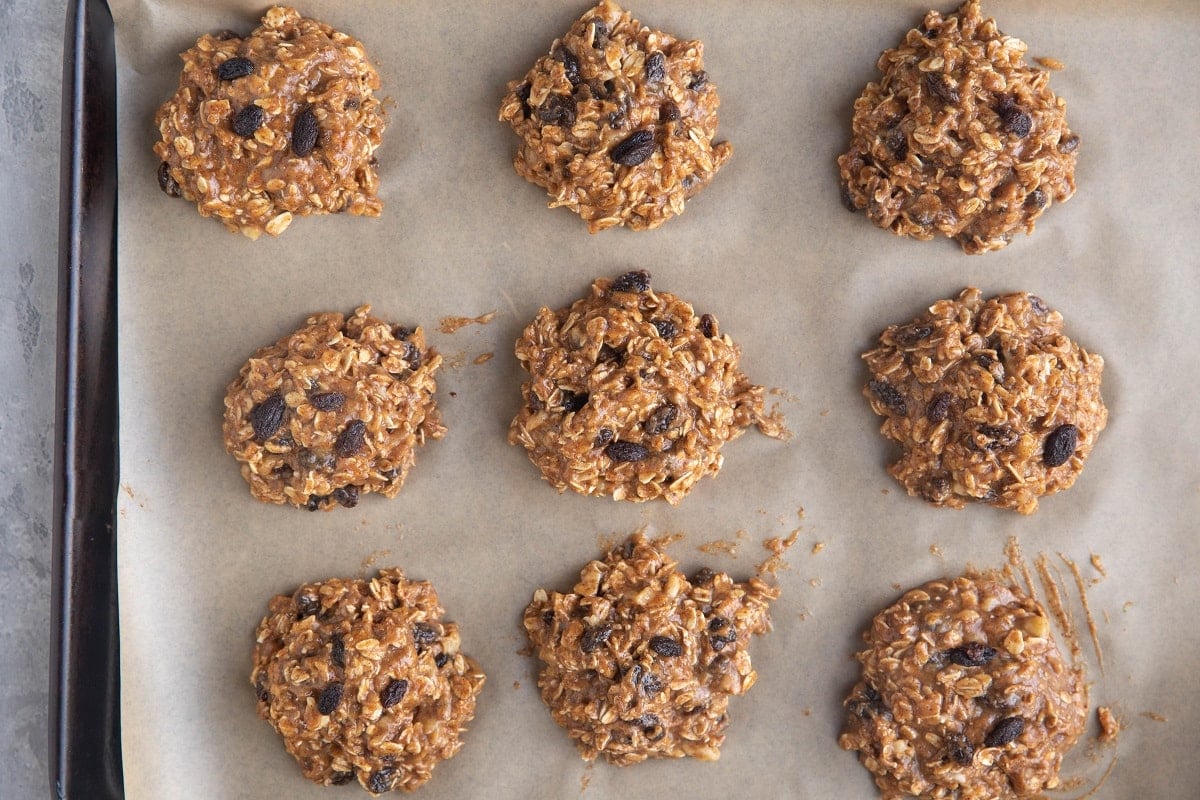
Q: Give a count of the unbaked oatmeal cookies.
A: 9